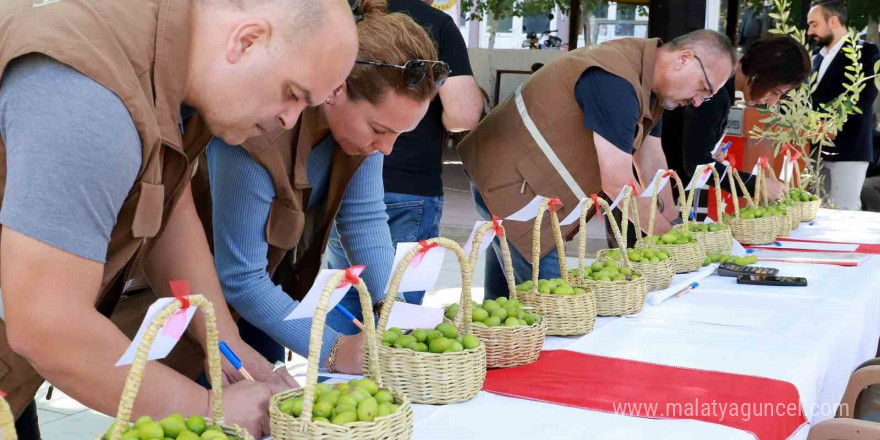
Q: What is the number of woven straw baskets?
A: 14